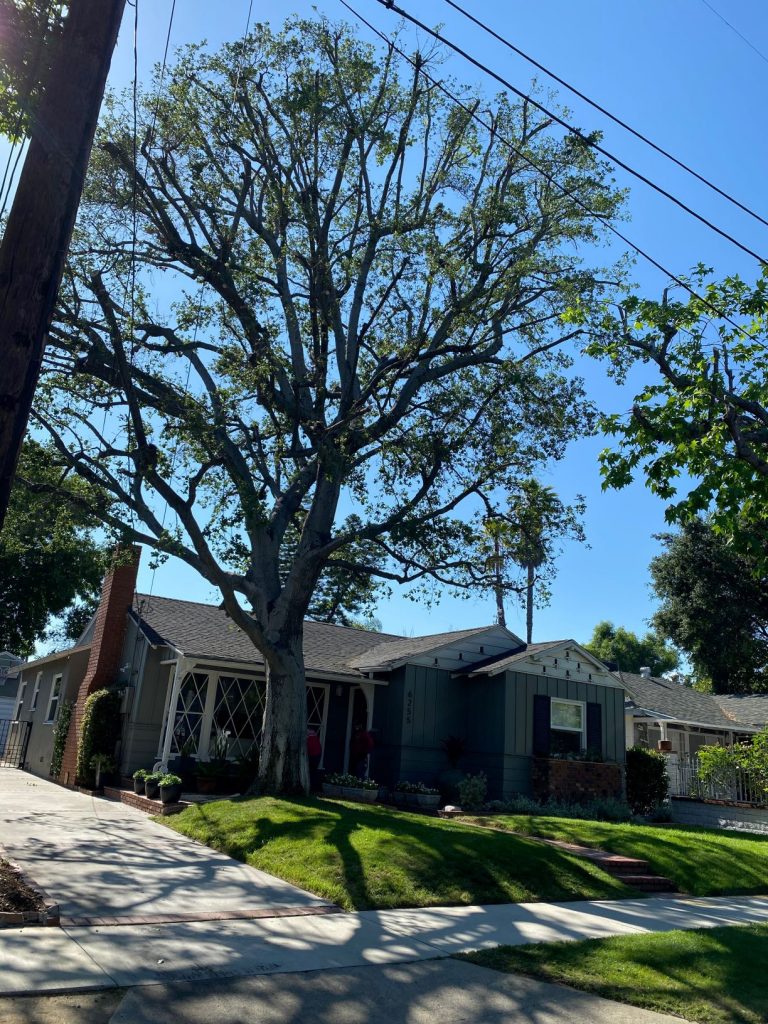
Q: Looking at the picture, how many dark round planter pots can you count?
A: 3